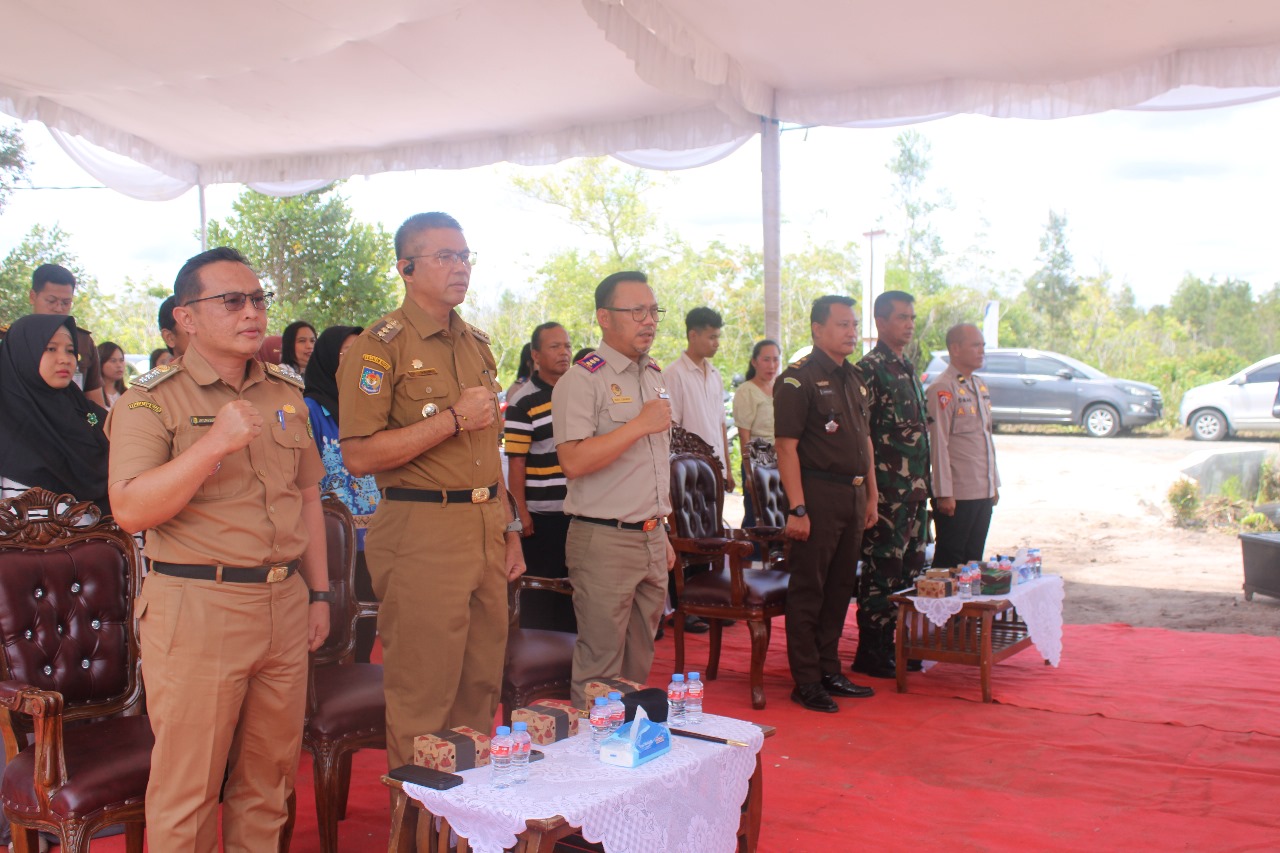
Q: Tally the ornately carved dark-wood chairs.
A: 5